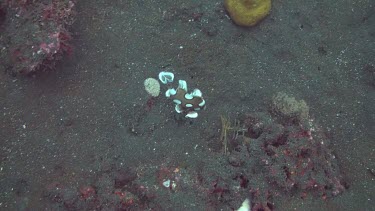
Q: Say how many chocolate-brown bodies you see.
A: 1